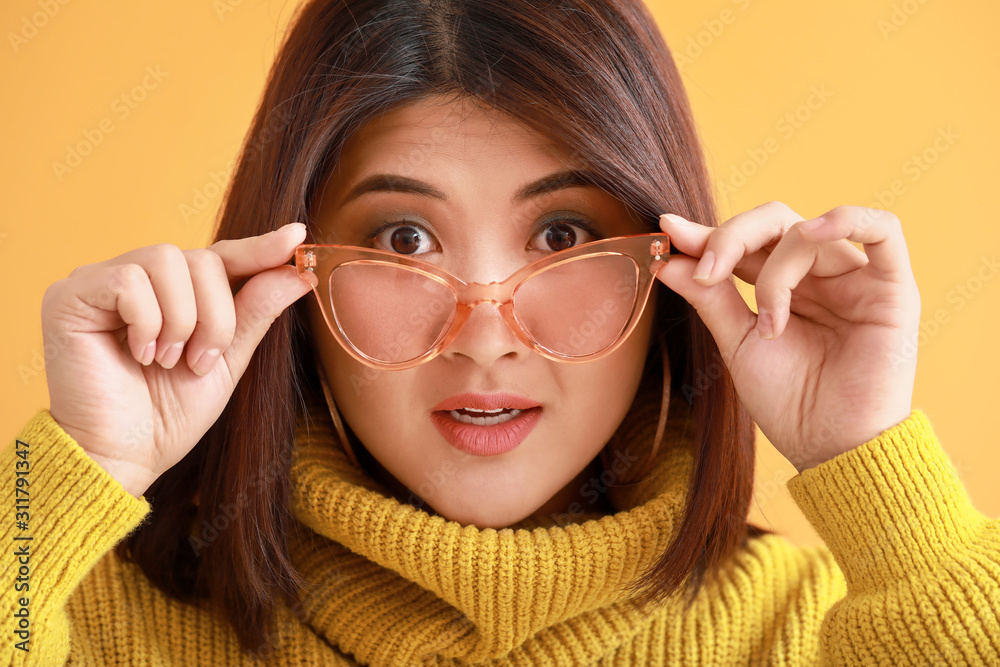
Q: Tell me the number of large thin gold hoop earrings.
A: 2